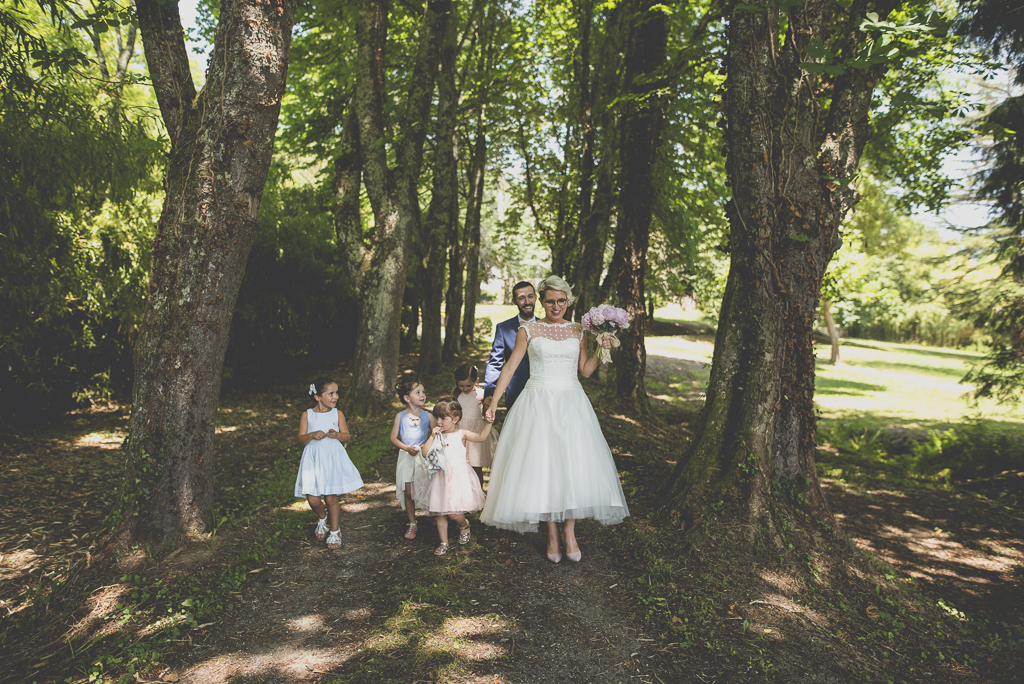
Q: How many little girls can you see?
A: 4